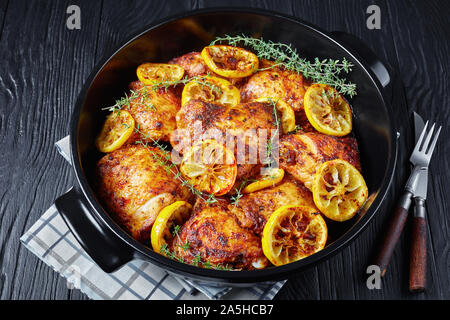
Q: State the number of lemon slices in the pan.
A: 11